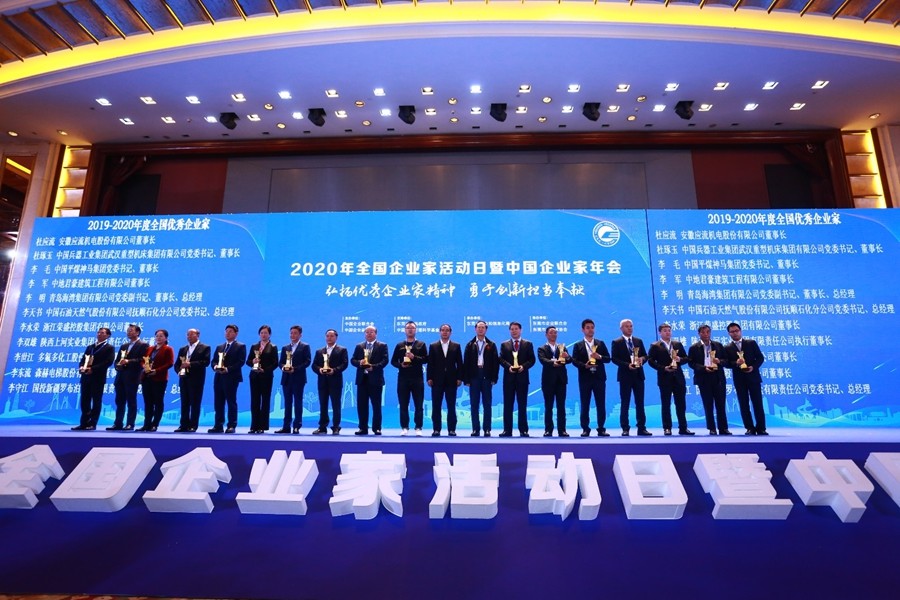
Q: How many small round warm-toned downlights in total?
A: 13